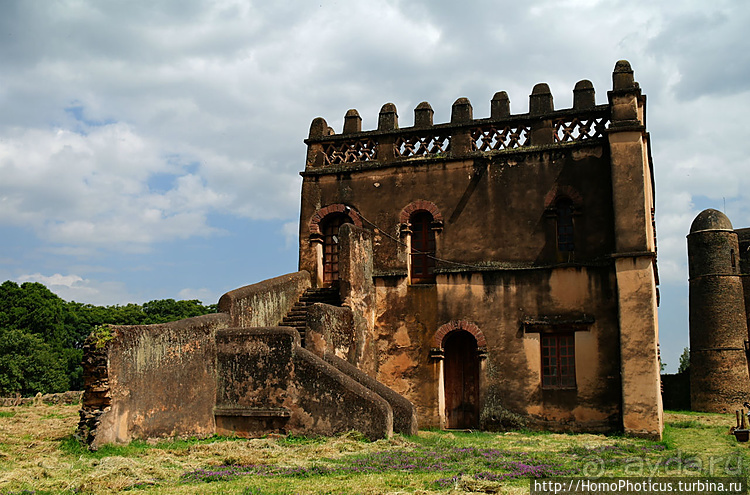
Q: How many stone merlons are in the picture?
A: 9